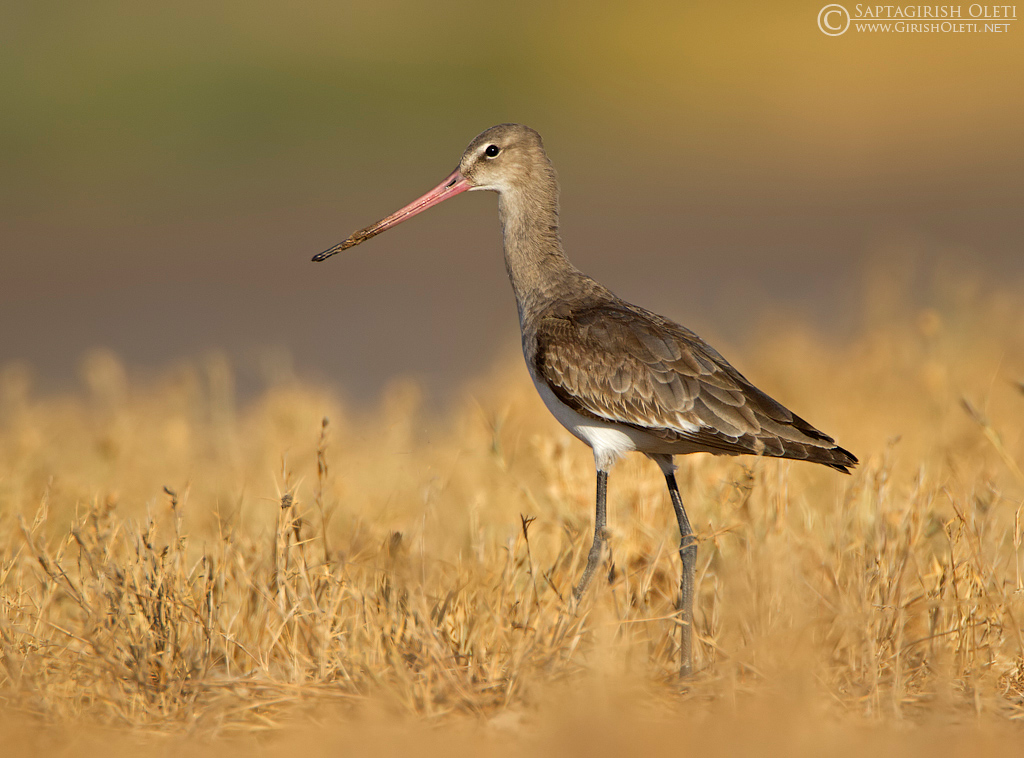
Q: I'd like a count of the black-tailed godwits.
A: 1